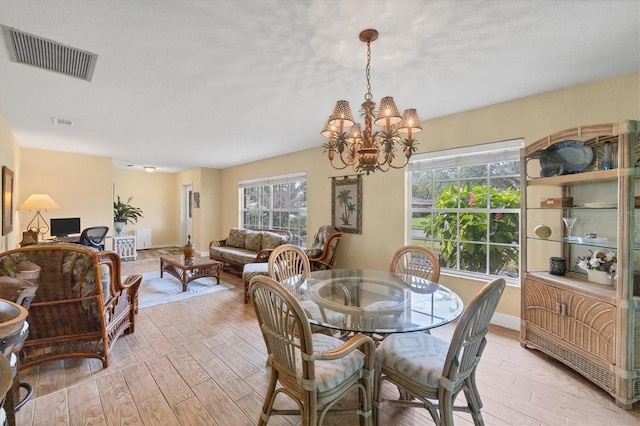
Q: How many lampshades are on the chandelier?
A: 6